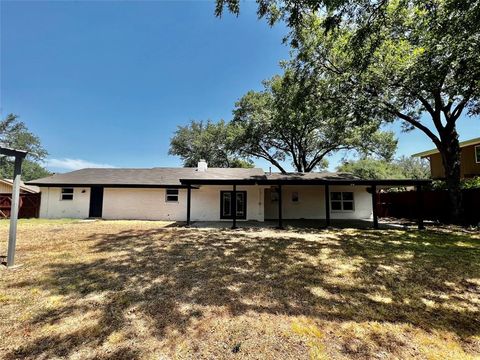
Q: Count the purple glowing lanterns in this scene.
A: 0